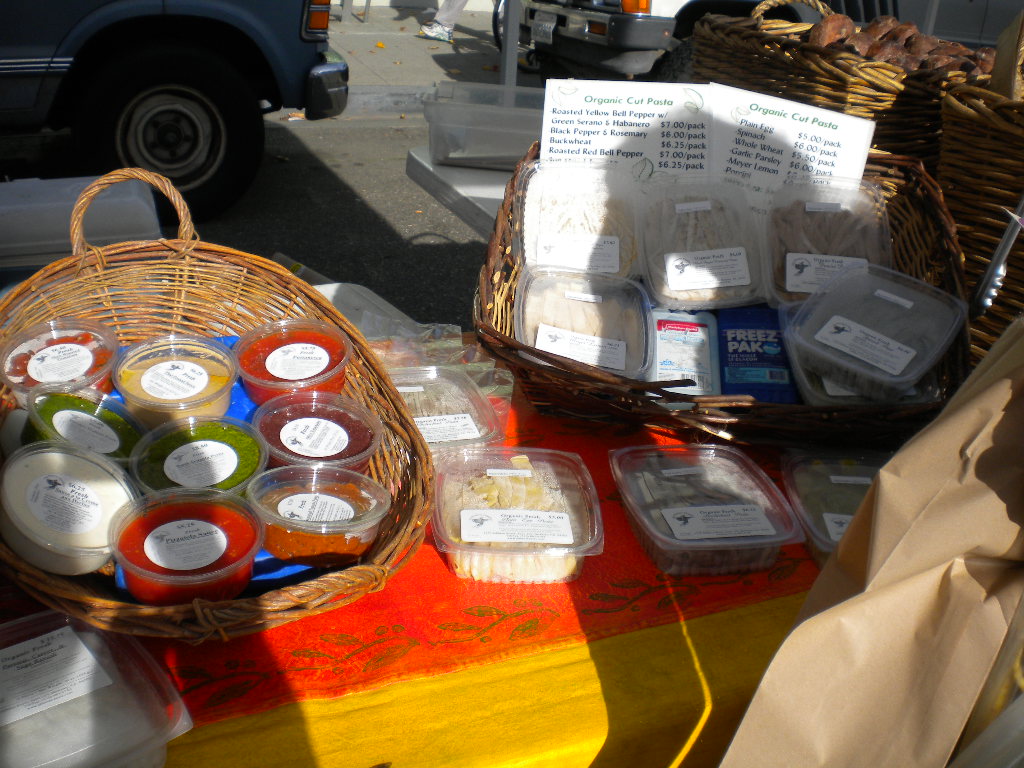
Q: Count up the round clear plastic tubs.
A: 9